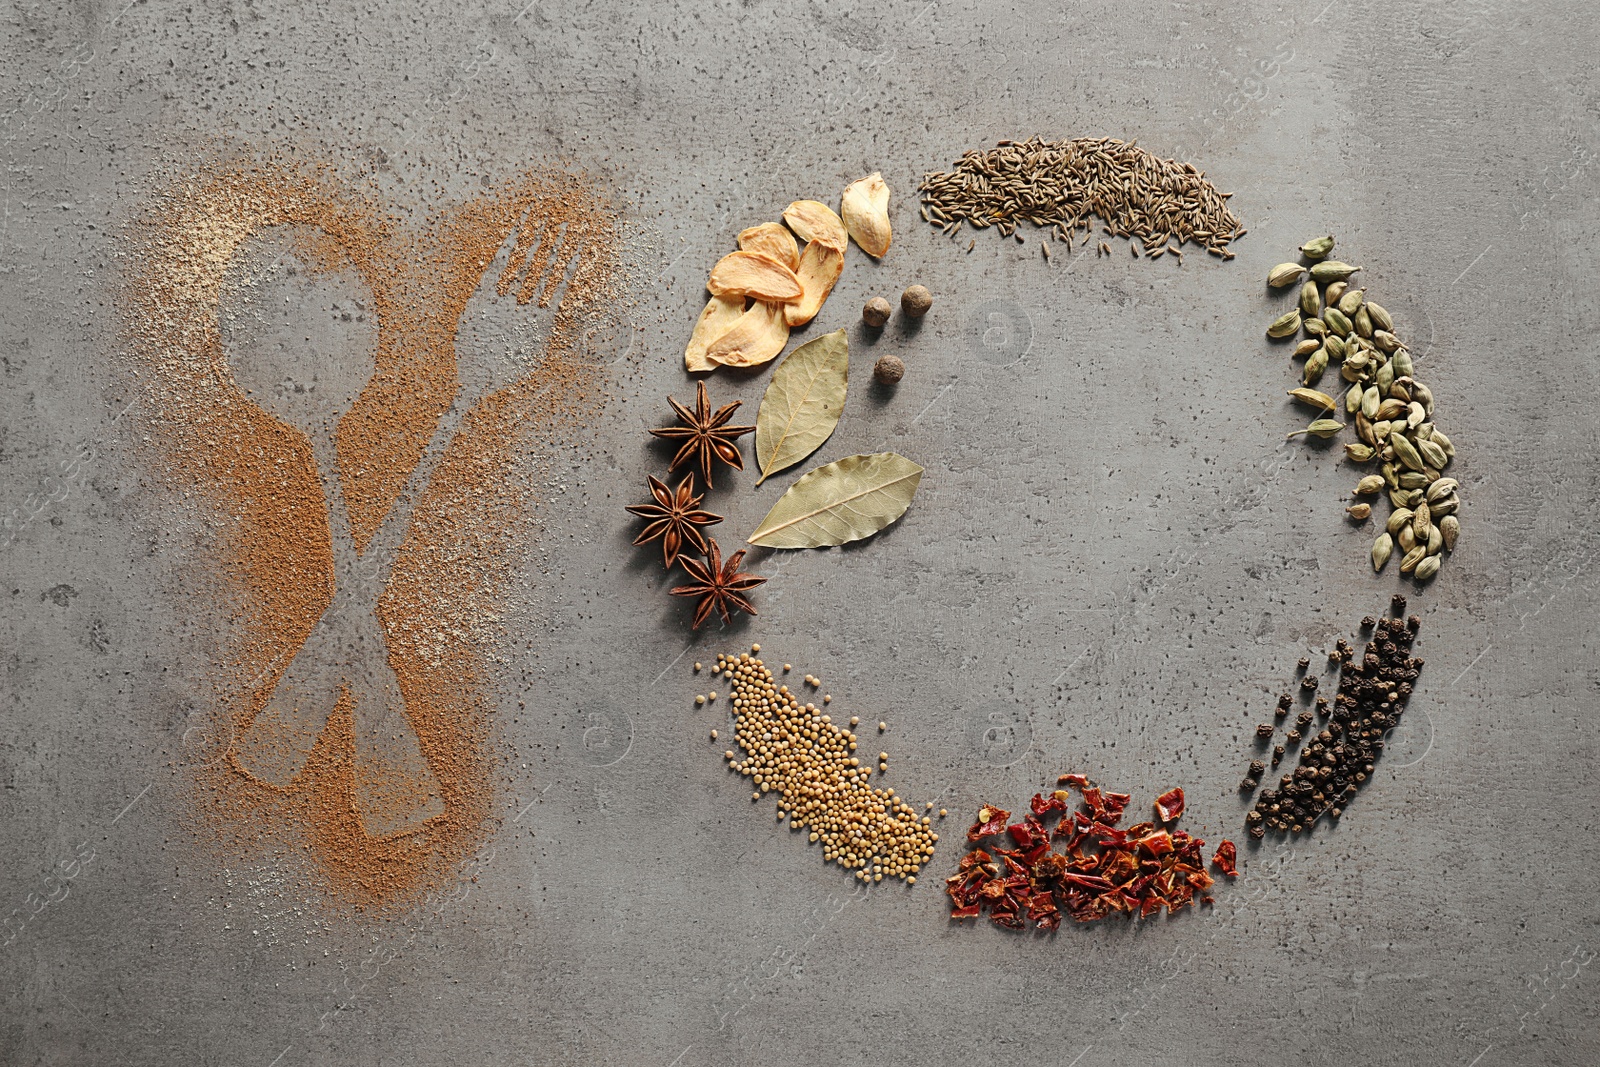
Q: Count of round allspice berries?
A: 3